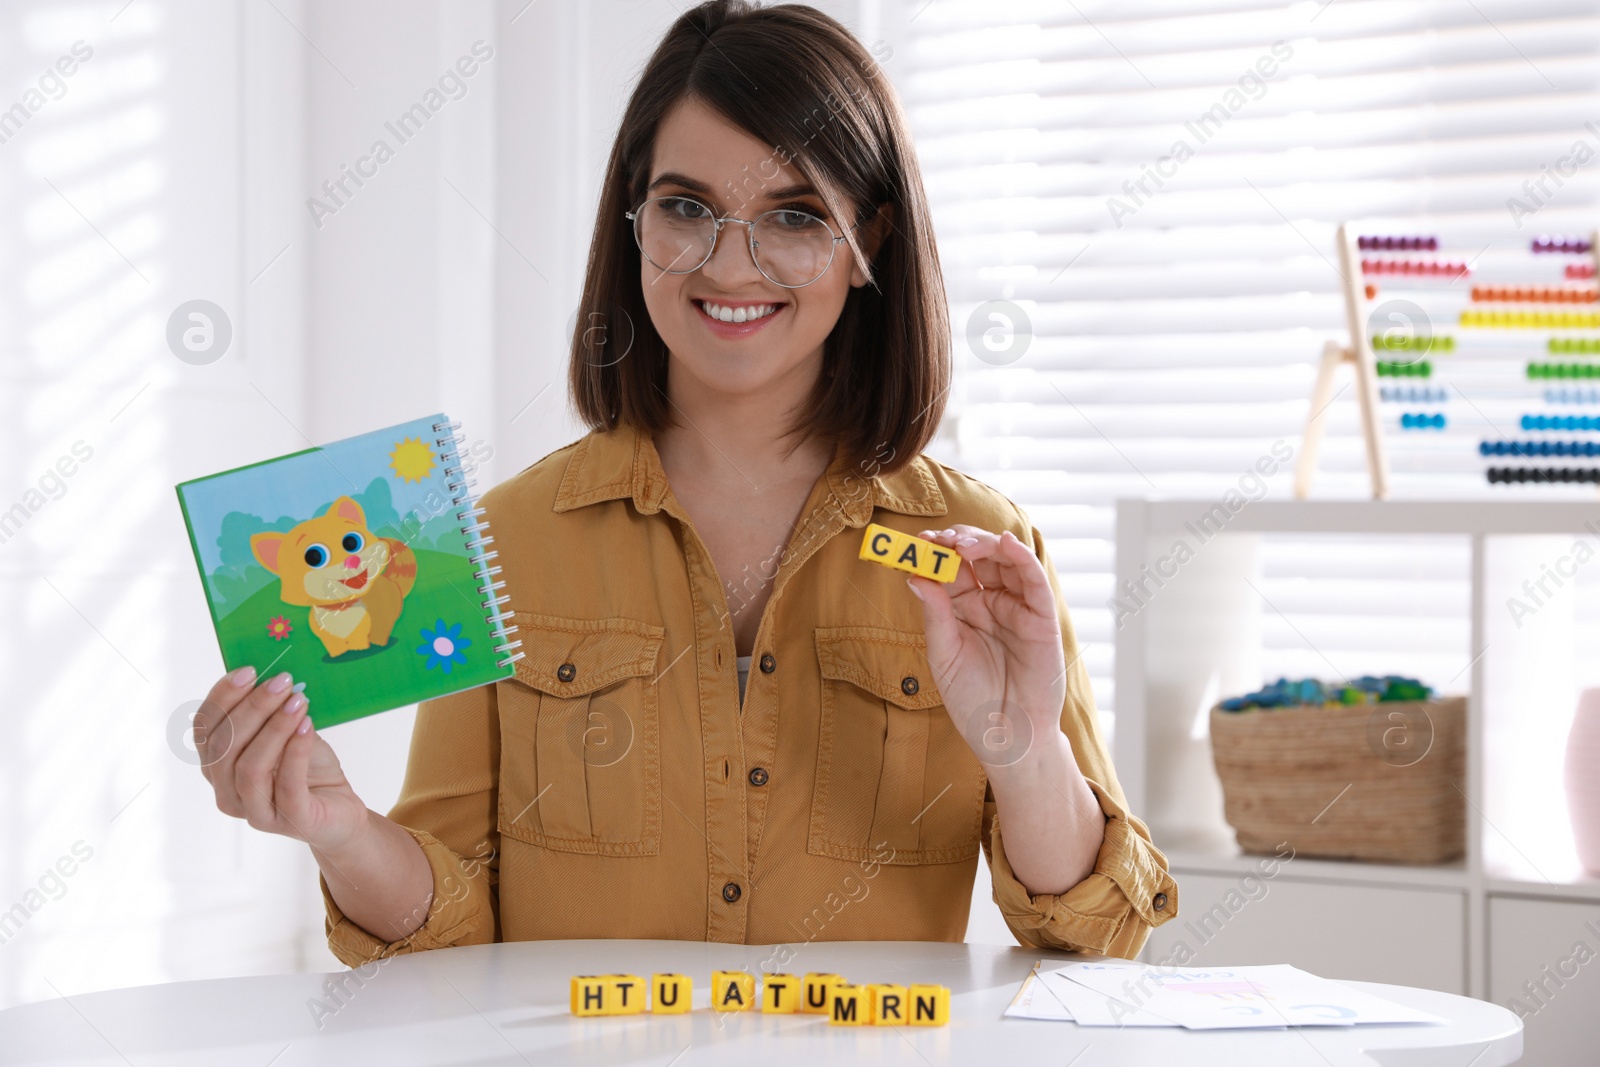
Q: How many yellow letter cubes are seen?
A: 12